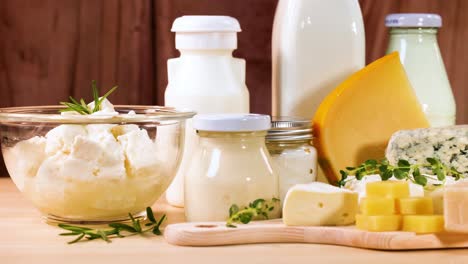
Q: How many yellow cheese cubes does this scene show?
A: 5